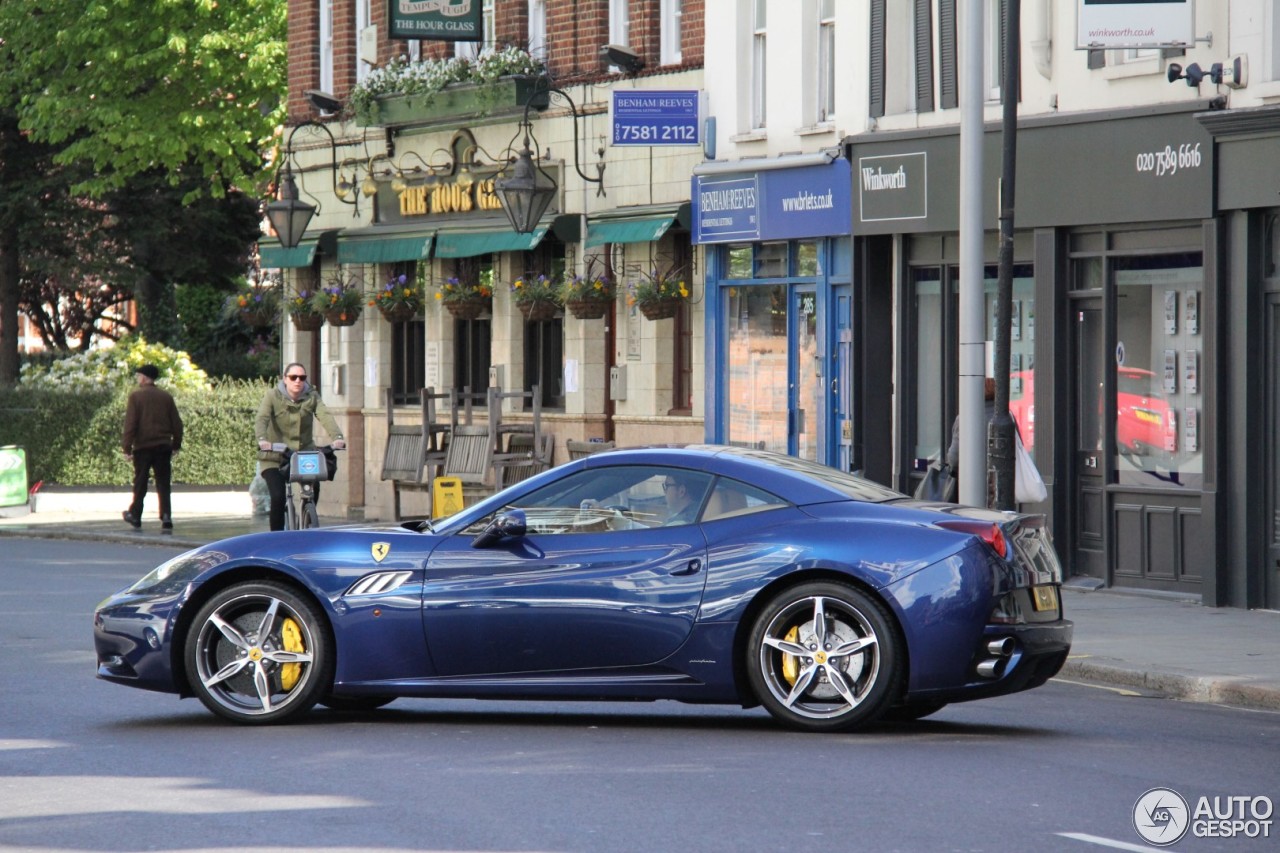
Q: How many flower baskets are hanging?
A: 8